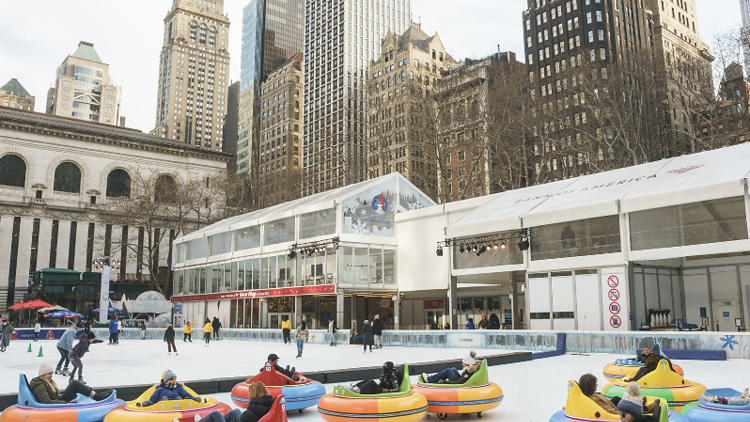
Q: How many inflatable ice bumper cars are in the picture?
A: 11